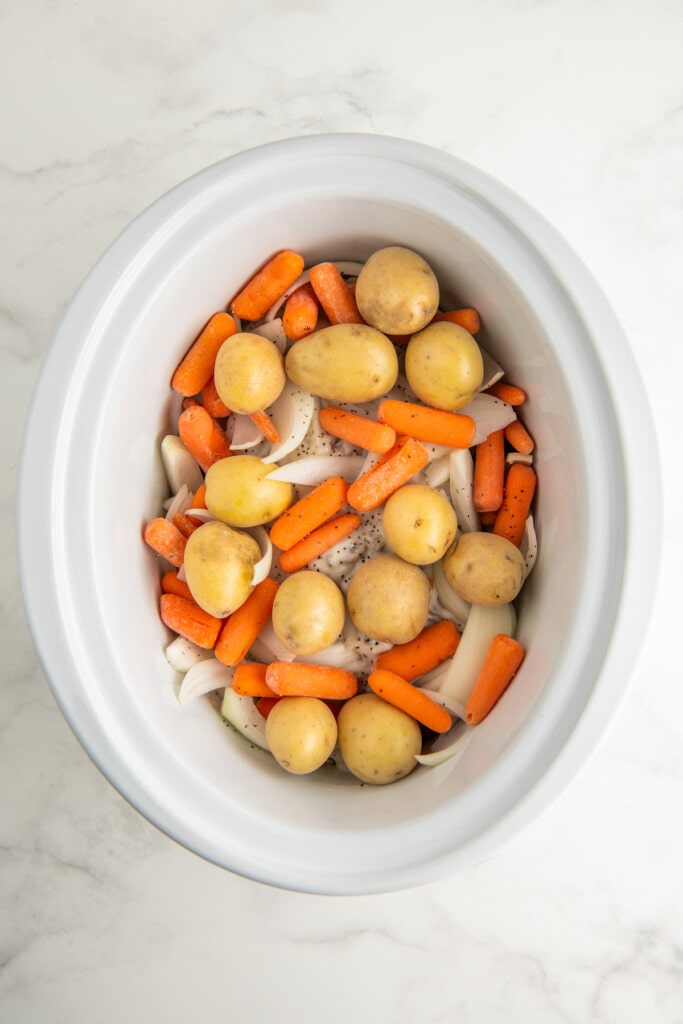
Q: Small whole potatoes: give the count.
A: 12